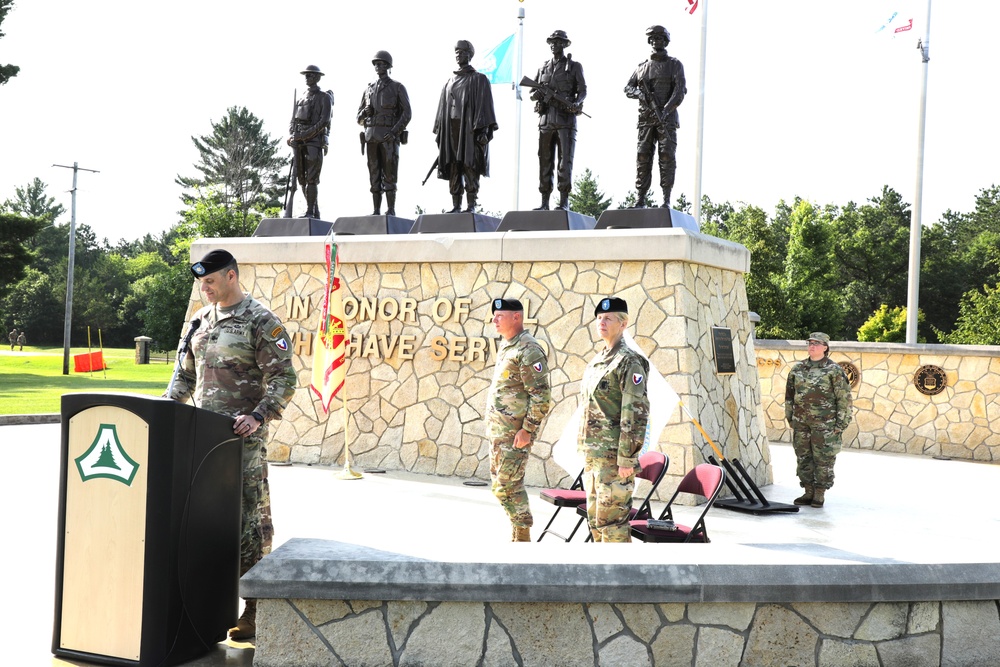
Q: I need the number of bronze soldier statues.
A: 5